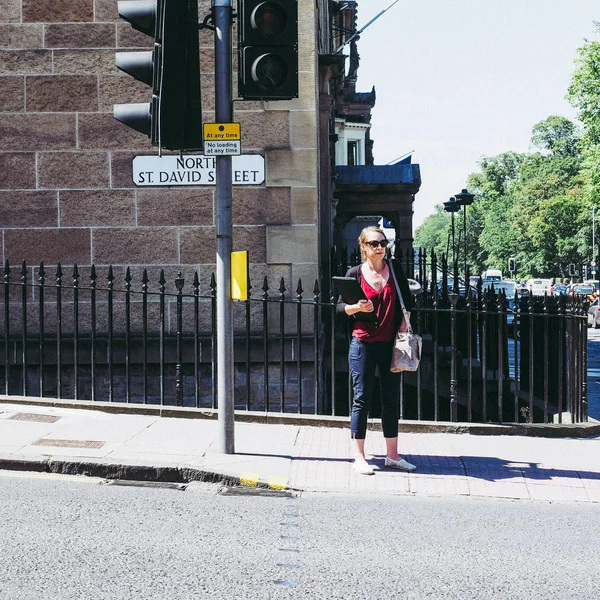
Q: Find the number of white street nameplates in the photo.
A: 1